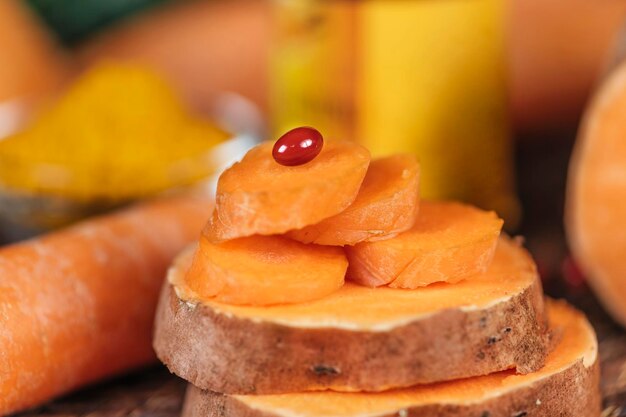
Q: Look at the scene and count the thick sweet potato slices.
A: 2